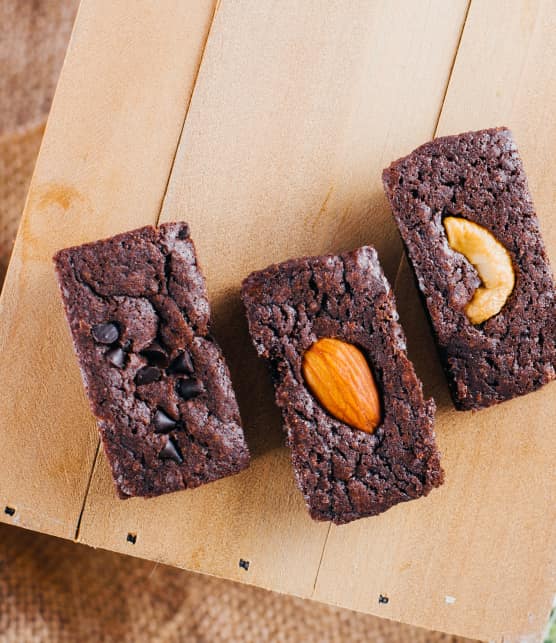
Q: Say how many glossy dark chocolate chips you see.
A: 8